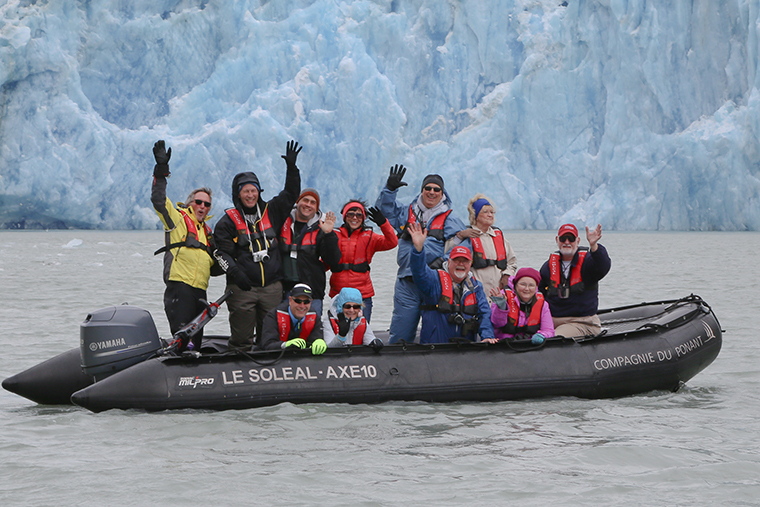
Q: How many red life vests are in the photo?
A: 11